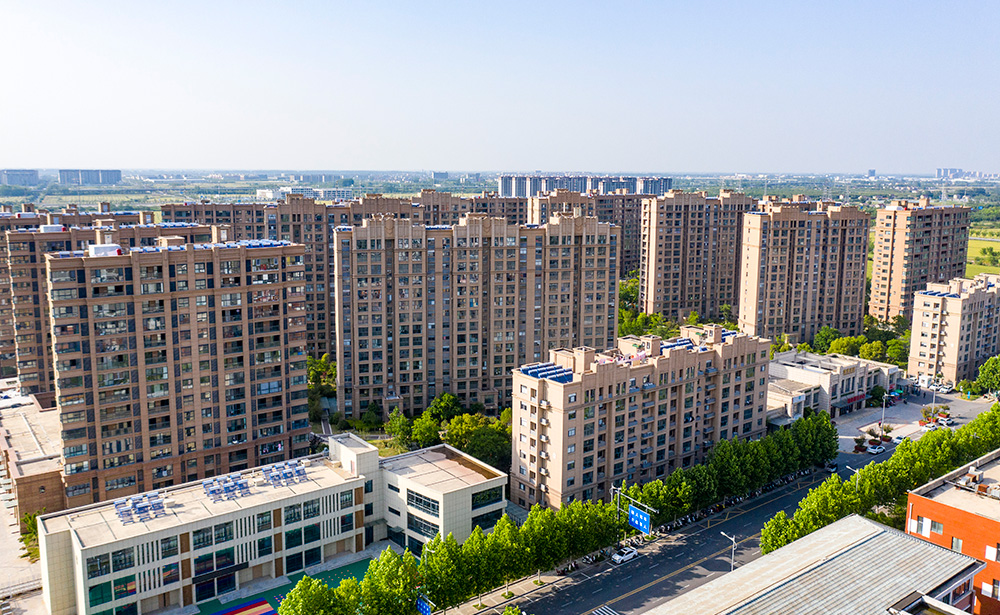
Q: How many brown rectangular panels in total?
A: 9